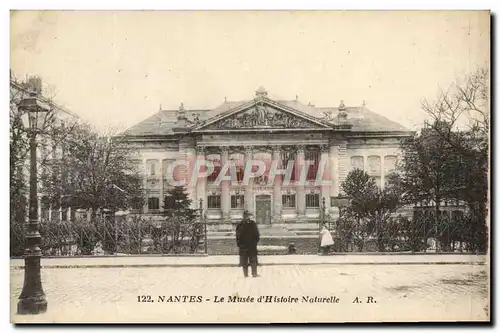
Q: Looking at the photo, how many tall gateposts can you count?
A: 2